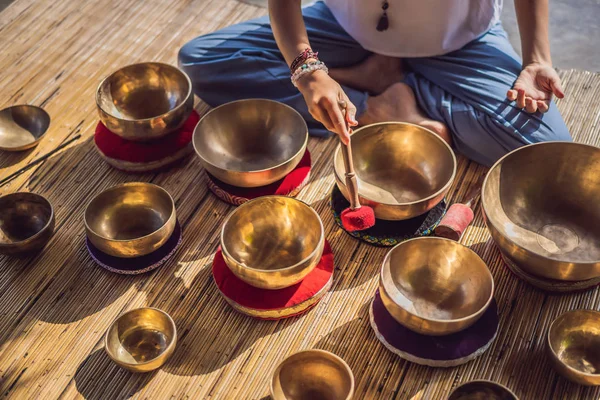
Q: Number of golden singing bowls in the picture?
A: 13